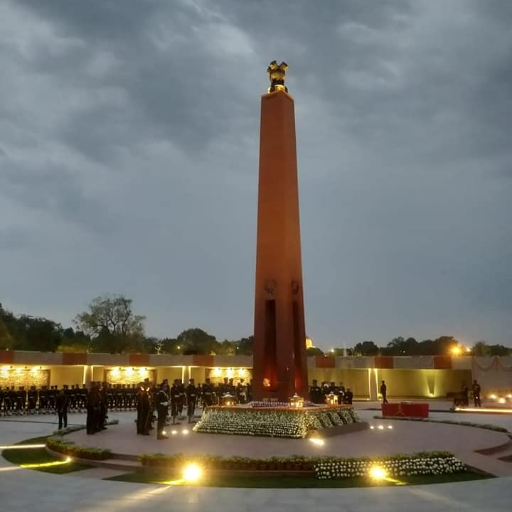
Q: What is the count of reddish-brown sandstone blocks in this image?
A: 7